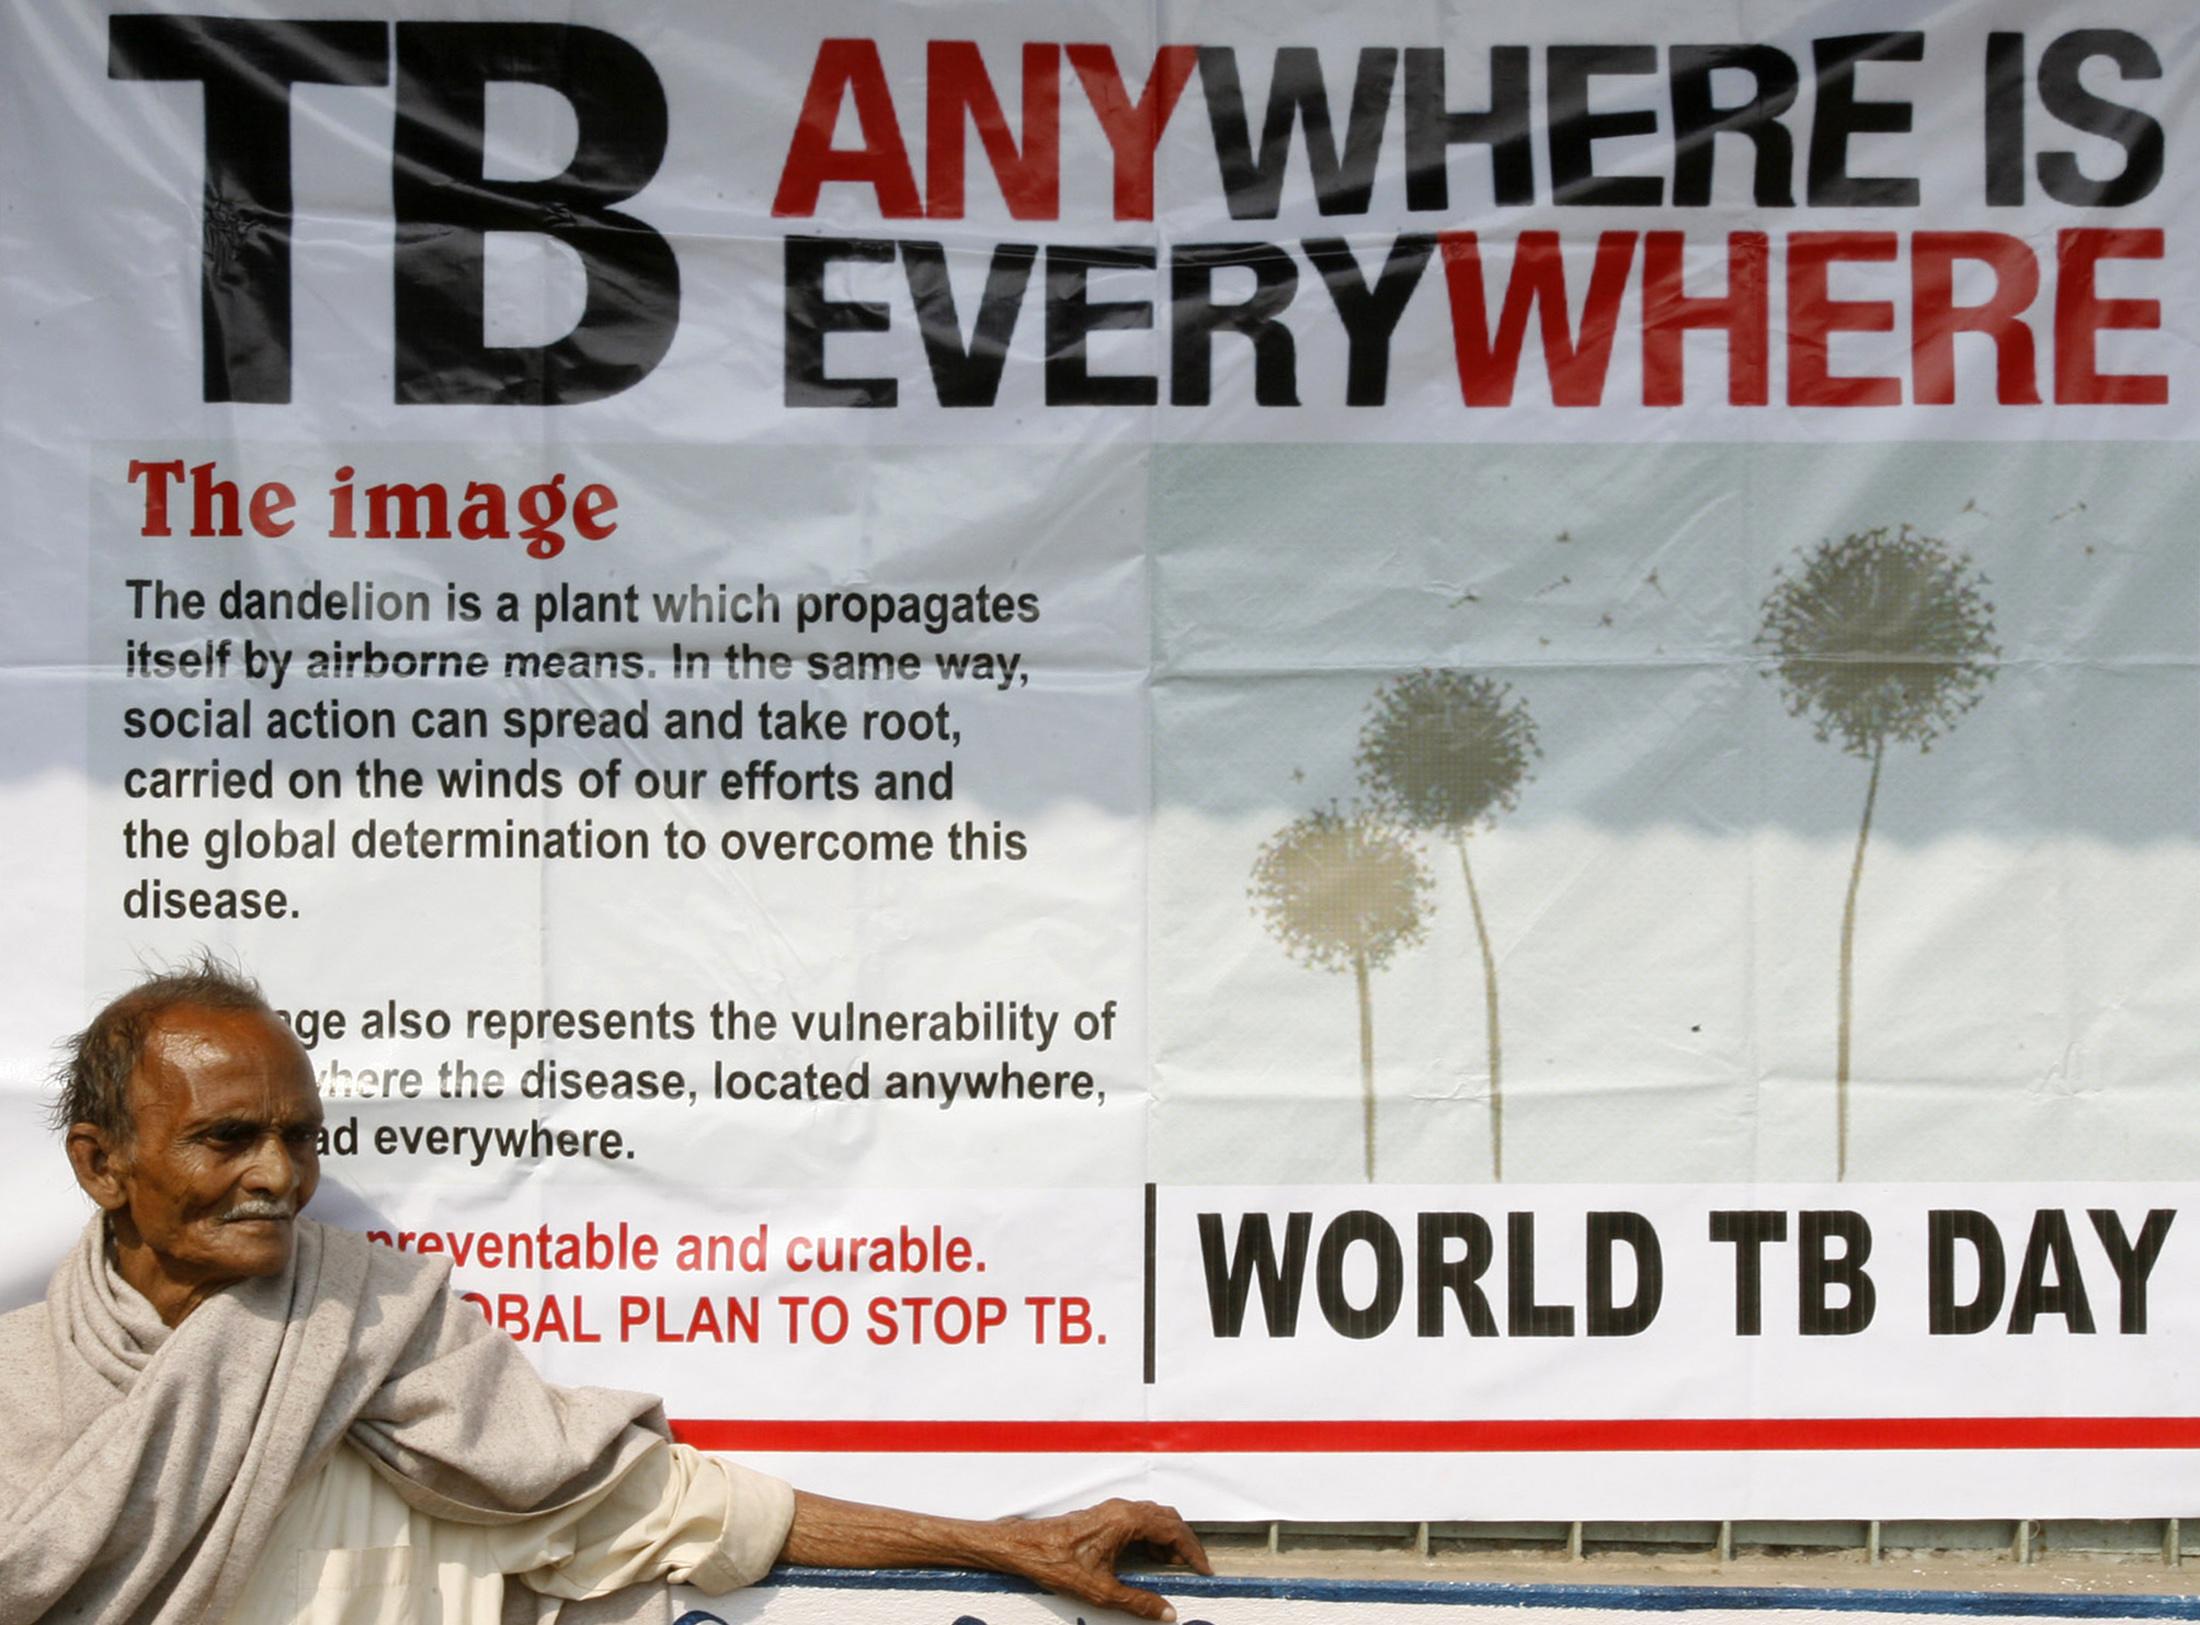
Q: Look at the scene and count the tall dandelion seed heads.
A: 3